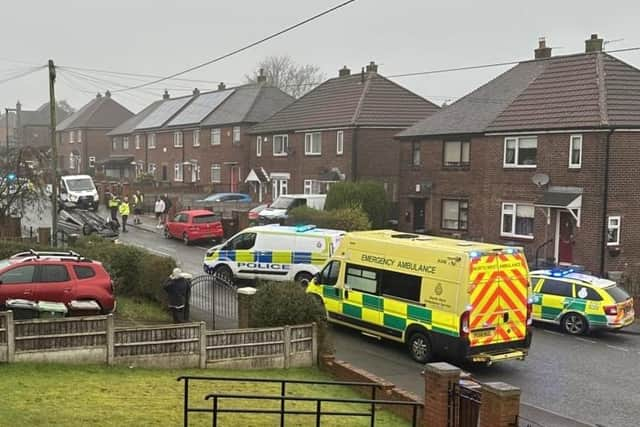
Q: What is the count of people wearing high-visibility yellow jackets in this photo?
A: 3